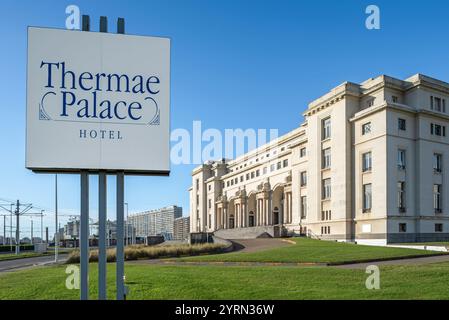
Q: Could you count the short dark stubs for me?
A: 3